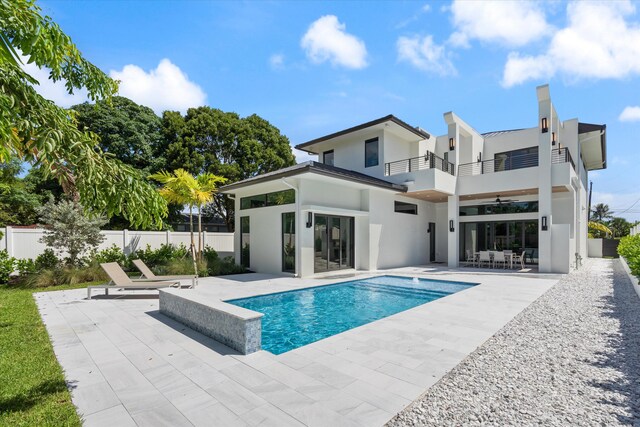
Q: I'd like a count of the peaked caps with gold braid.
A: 0